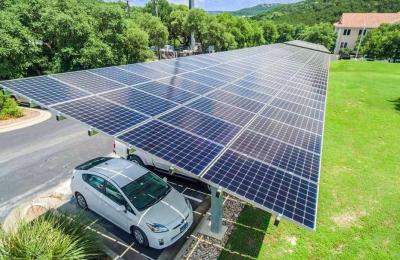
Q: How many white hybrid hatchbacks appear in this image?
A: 1